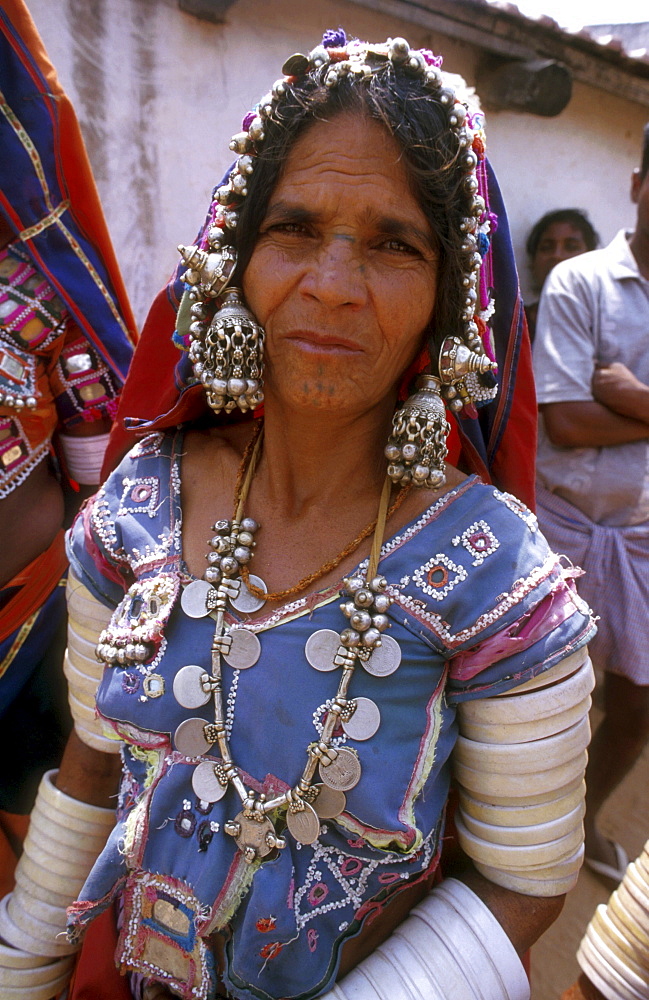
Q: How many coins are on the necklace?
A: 13